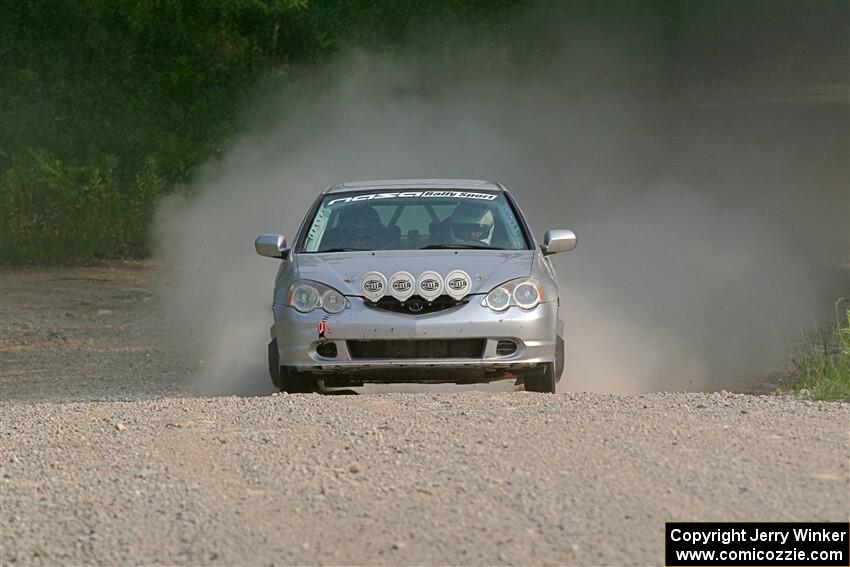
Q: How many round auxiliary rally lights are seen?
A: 4